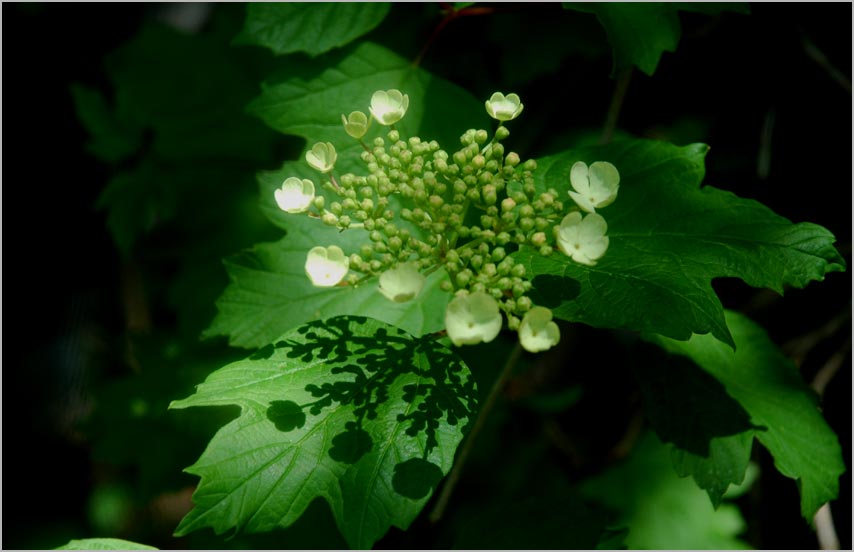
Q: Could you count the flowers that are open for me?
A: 11